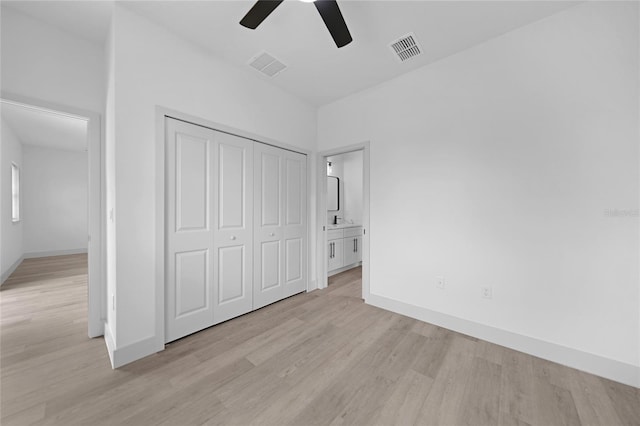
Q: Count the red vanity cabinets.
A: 0